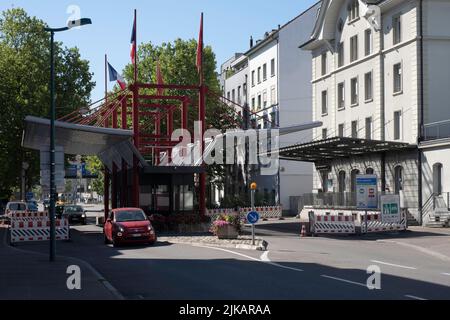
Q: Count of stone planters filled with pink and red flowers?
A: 1